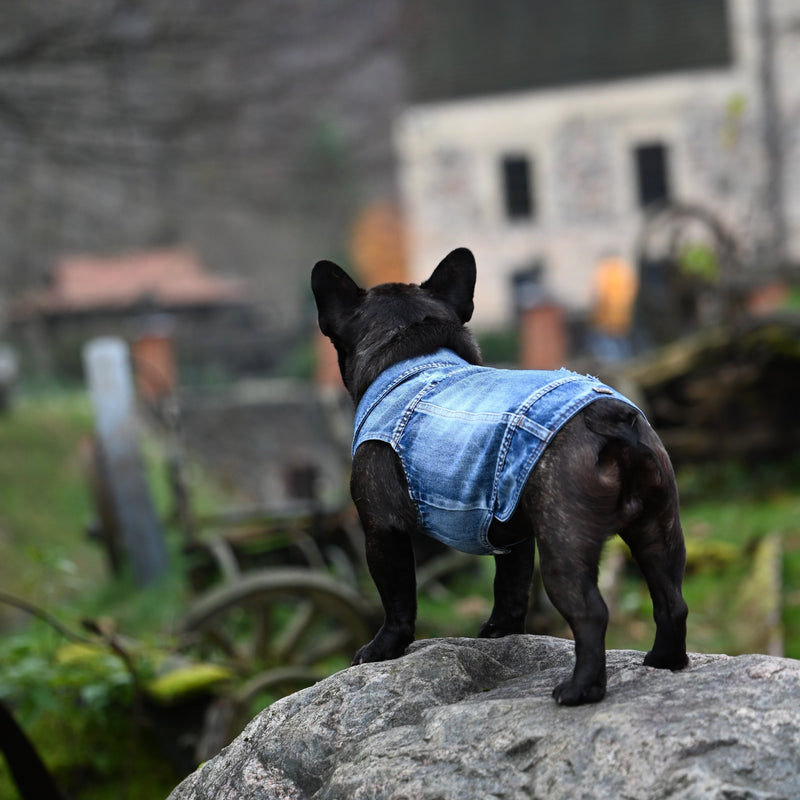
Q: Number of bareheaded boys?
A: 0